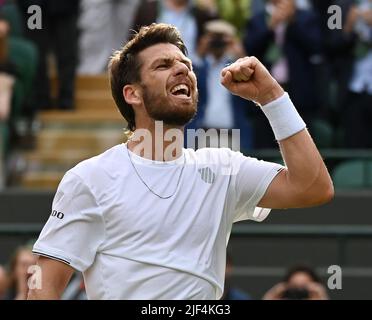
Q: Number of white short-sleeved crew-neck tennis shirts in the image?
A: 1